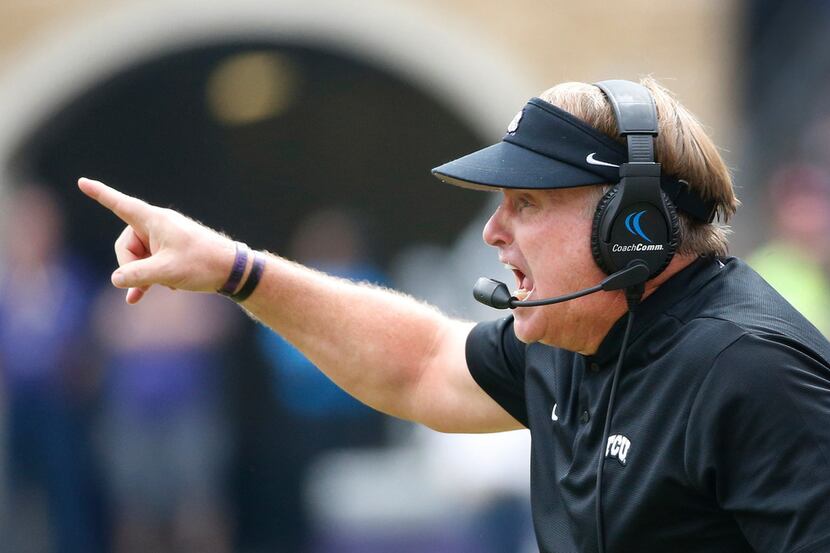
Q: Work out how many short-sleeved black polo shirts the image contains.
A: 1